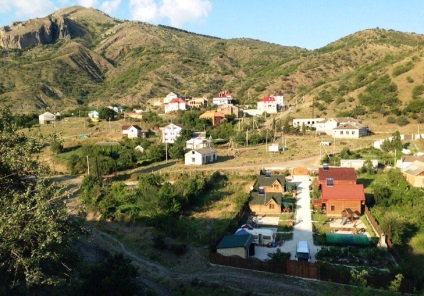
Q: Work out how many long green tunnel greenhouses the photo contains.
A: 1